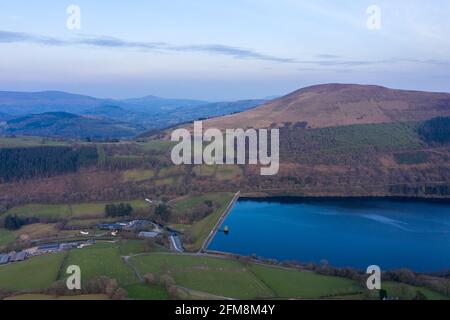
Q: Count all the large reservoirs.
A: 1